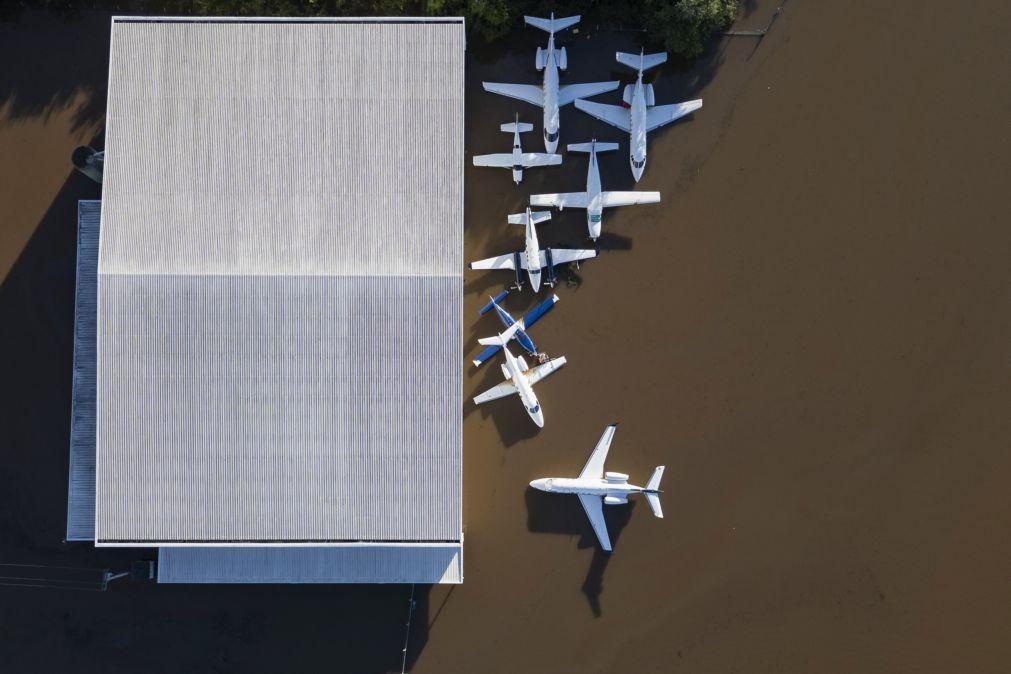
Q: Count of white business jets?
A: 4